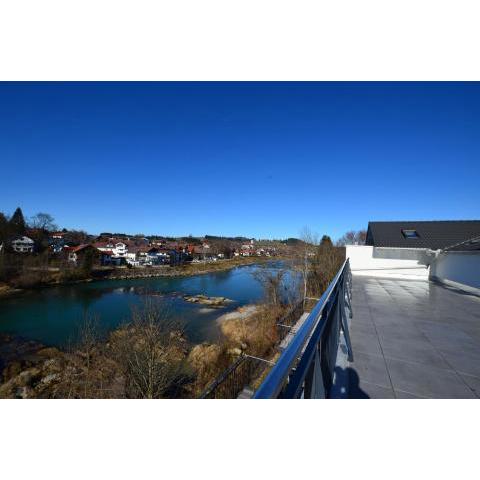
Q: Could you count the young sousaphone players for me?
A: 0